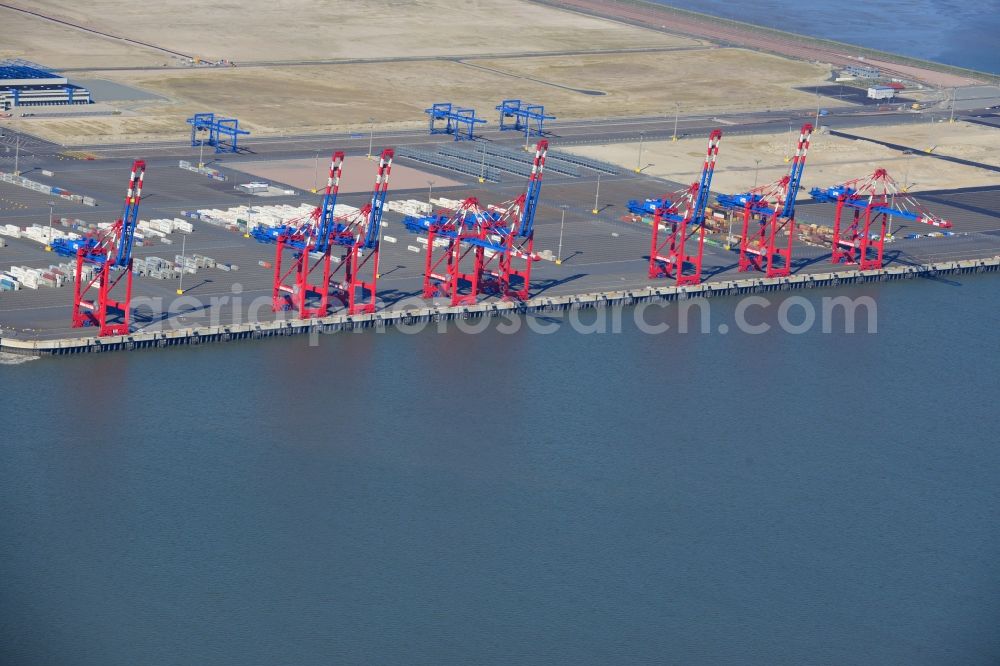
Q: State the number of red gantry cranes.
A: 8